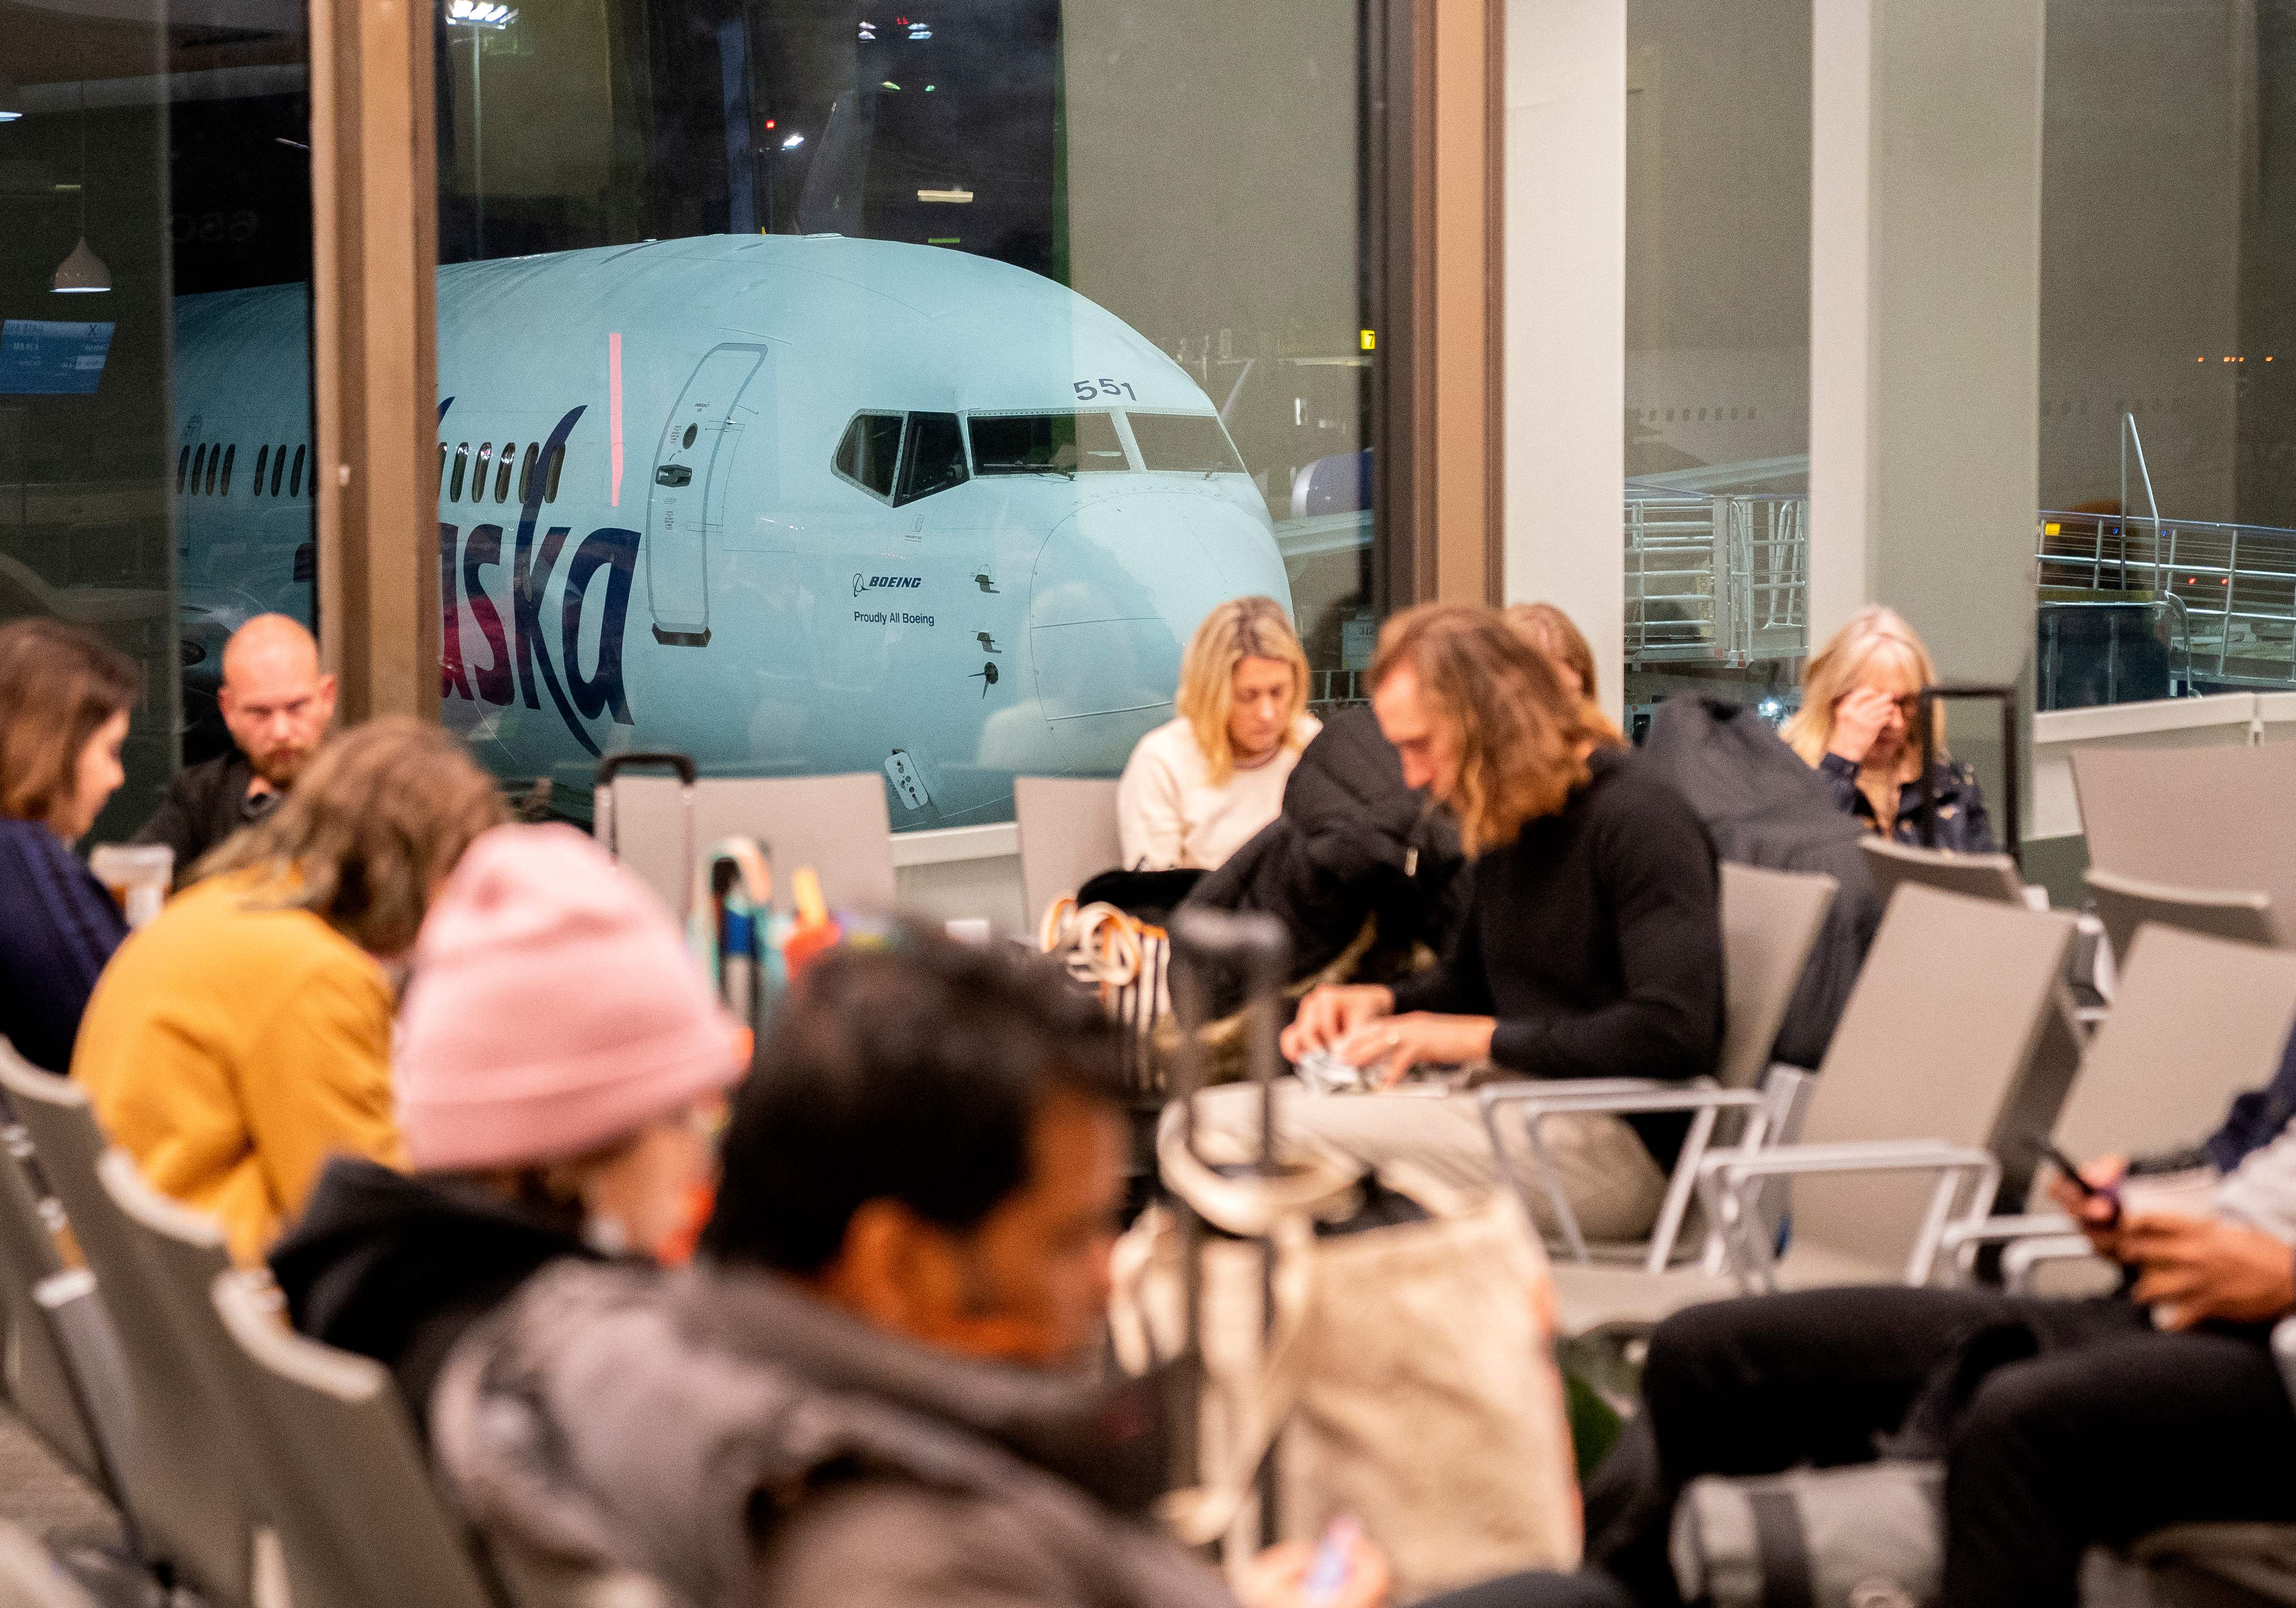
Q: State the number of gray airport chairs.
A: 11